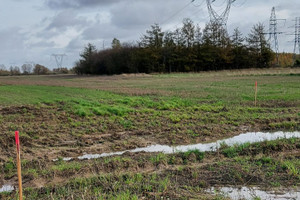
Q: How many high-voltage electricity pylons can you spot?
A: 4